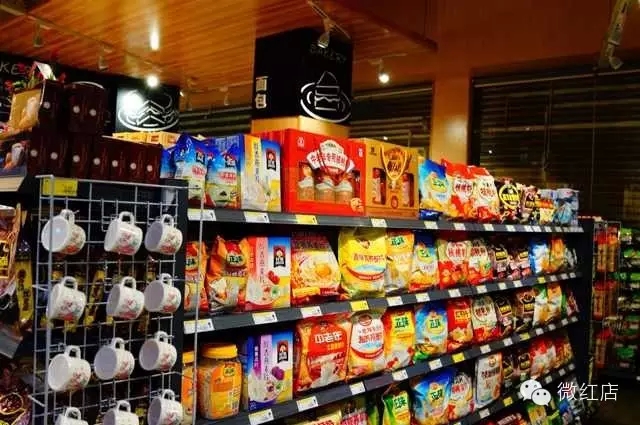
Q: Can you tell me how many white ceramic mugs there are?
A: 12